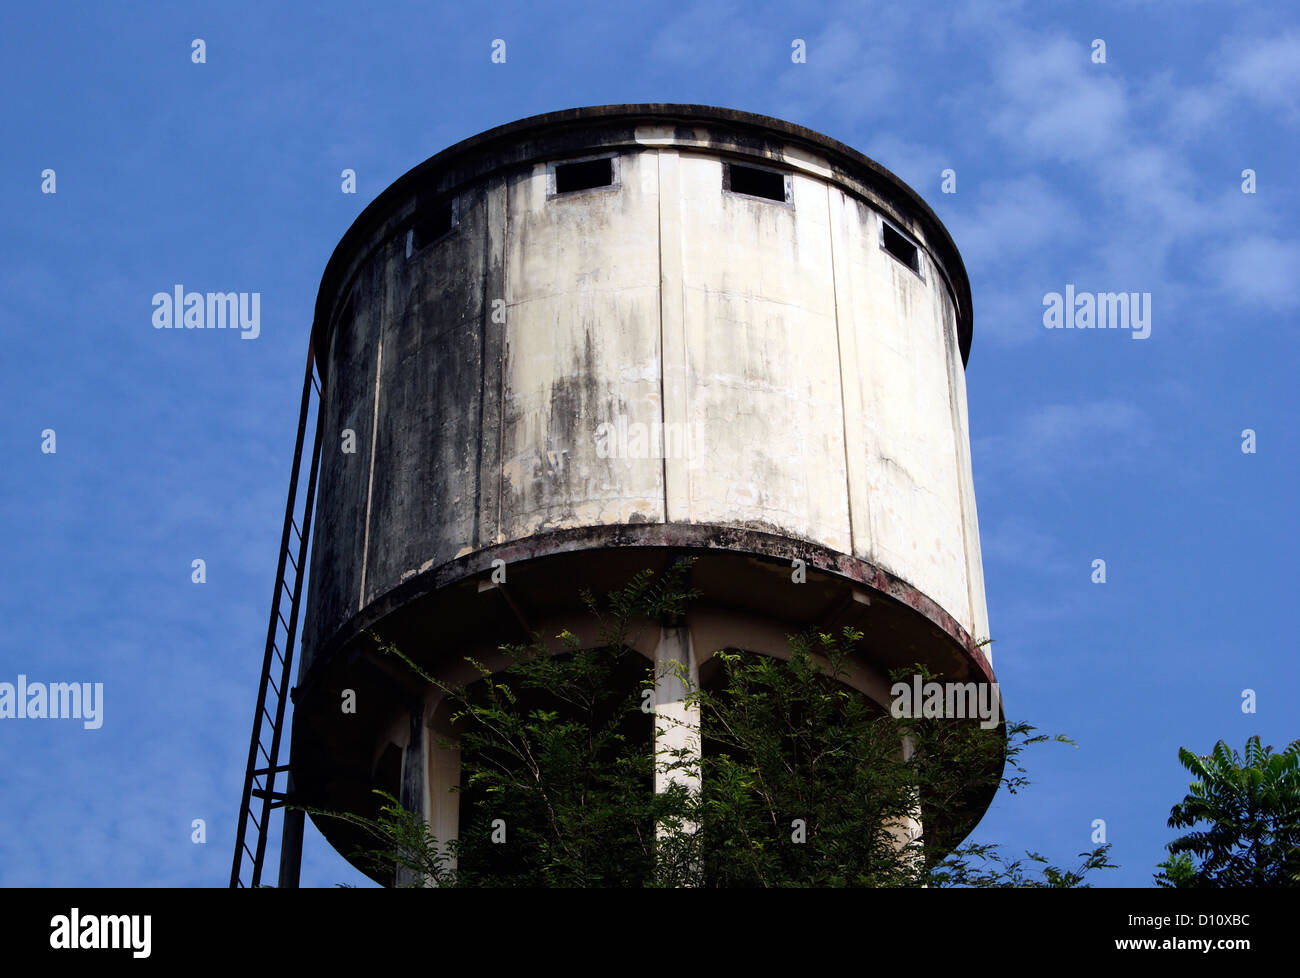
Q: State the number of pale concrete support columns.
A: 3